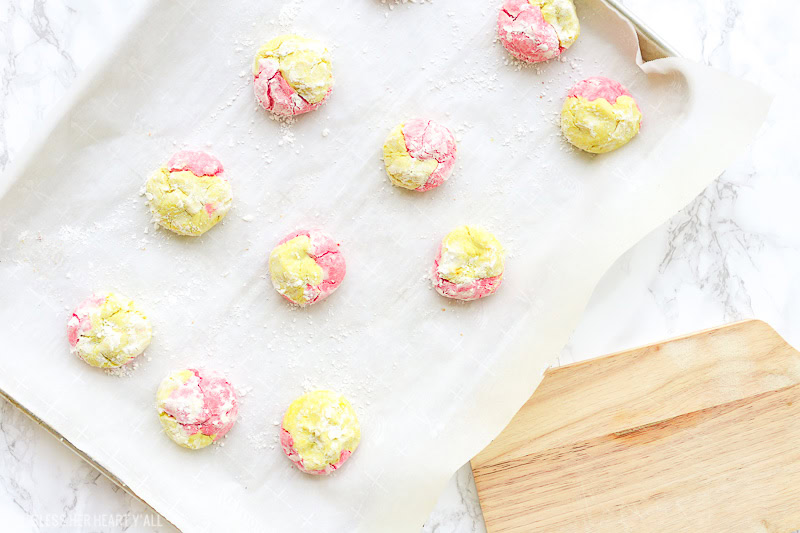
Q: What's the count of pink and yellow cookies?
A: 10